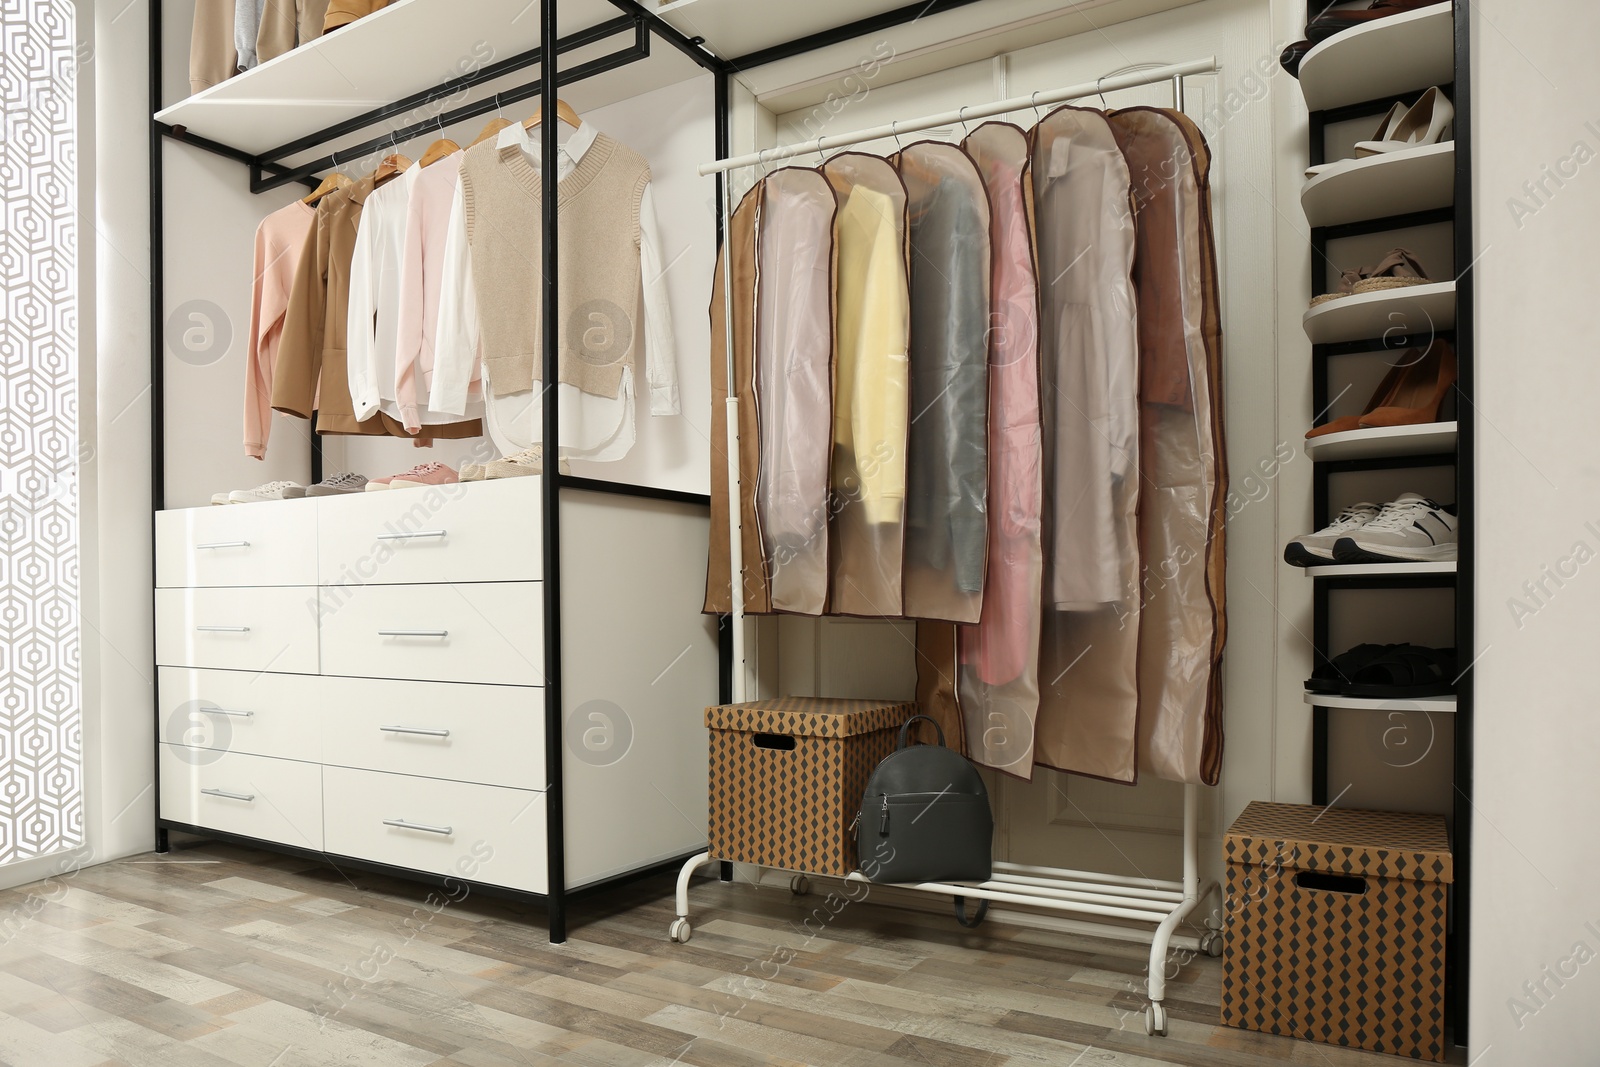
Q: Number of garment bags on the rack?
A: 6